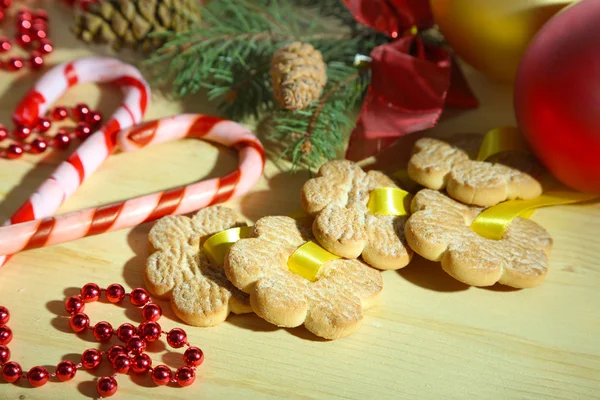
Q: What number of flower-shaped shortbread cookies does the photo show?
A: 5